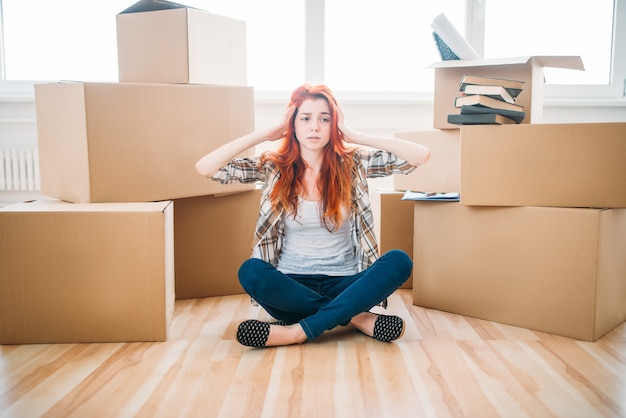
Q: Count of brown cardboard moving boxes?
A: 9